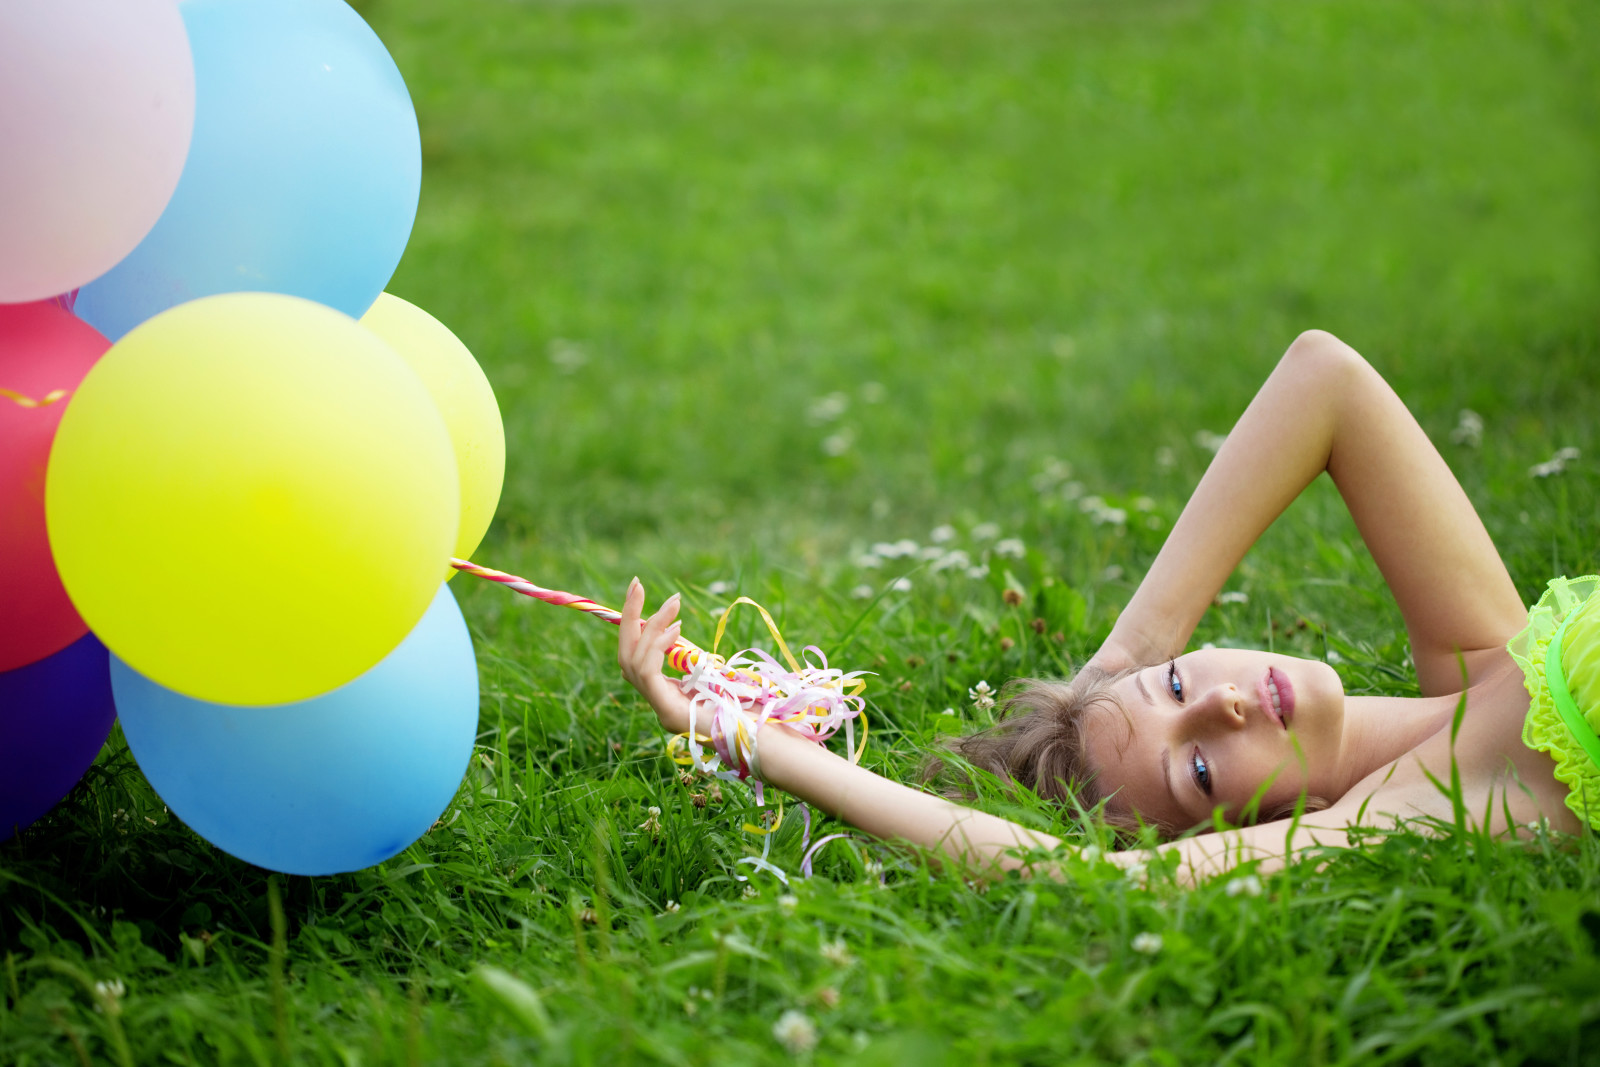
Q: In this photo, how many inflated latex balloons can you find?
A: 7